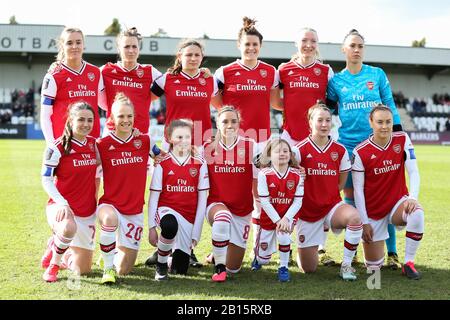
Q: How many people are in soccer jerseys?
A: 13